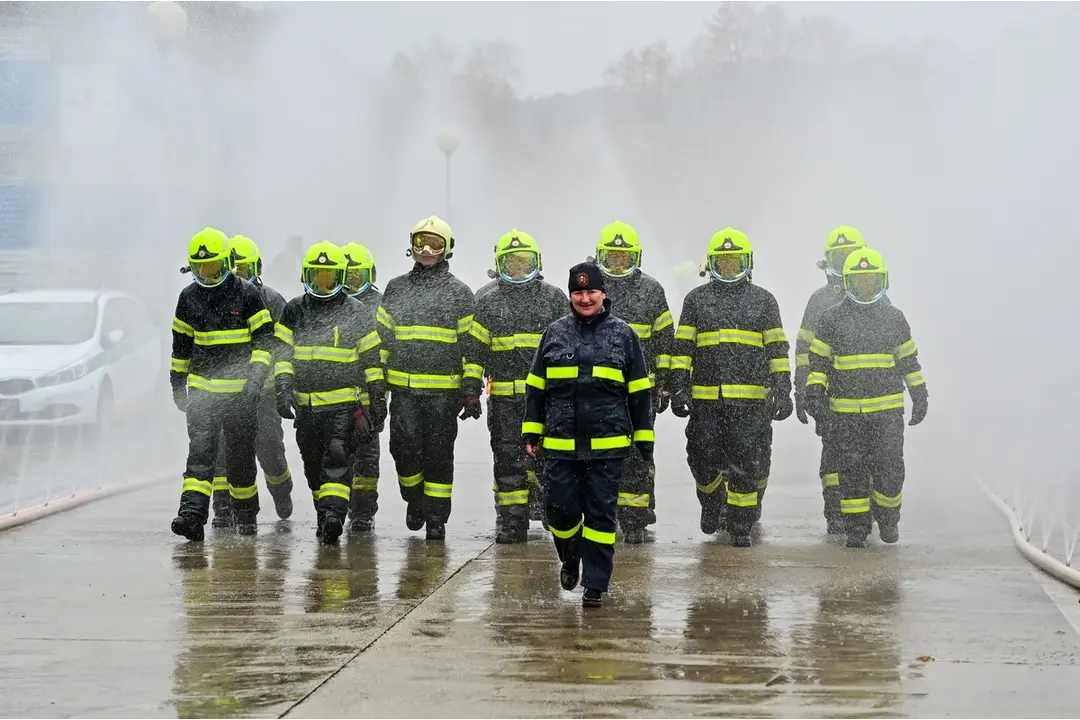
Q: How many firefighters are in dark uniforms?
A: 11